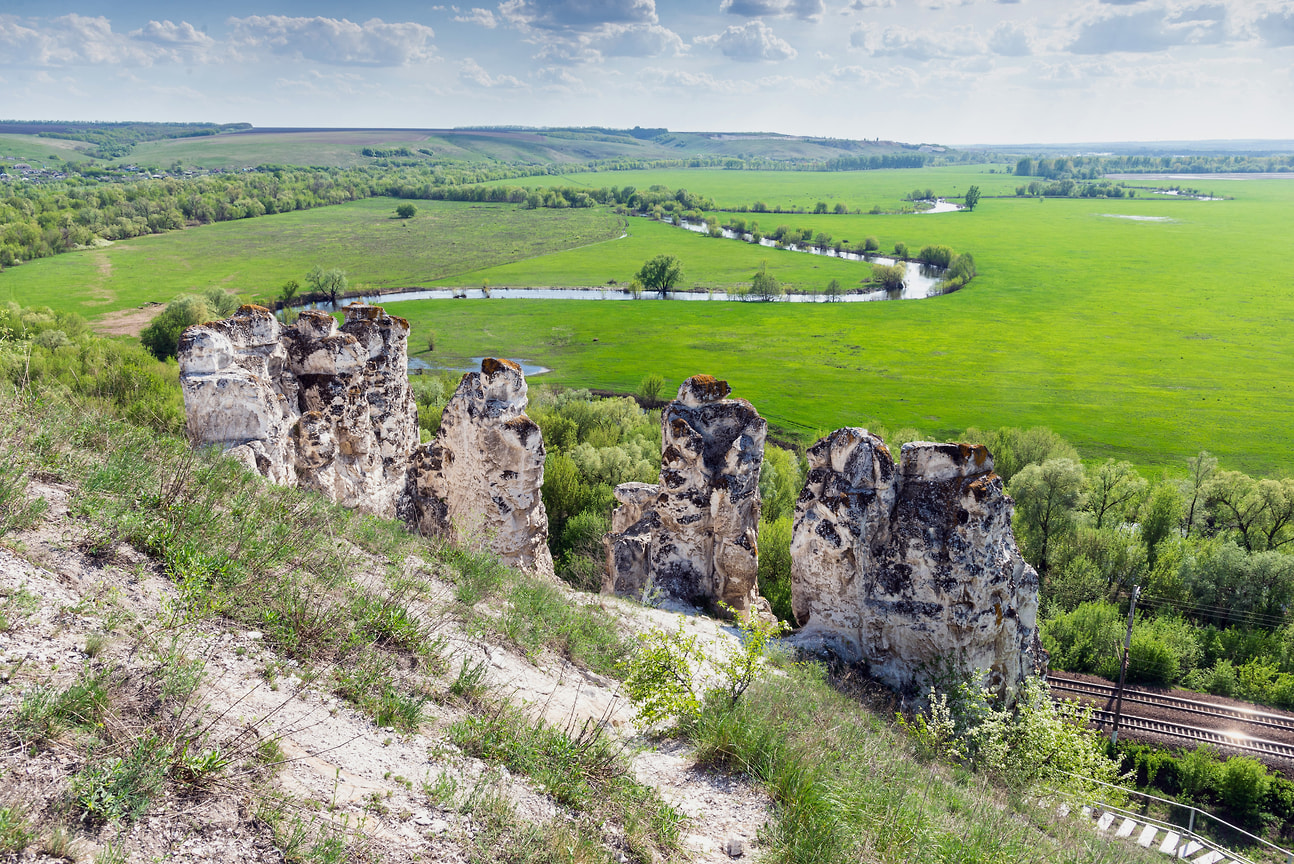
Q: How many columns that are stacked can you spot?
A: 4